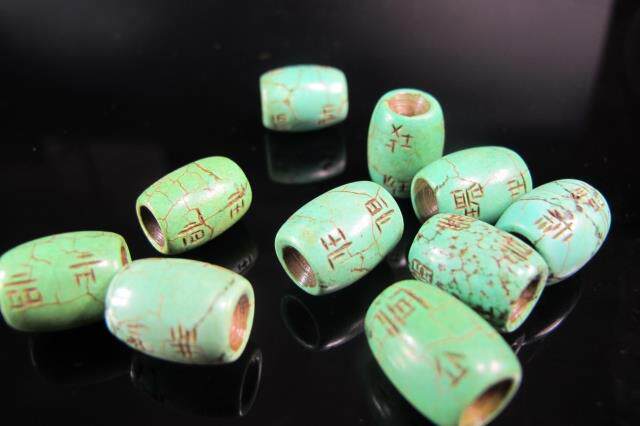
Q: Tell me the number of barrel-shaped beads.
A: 10